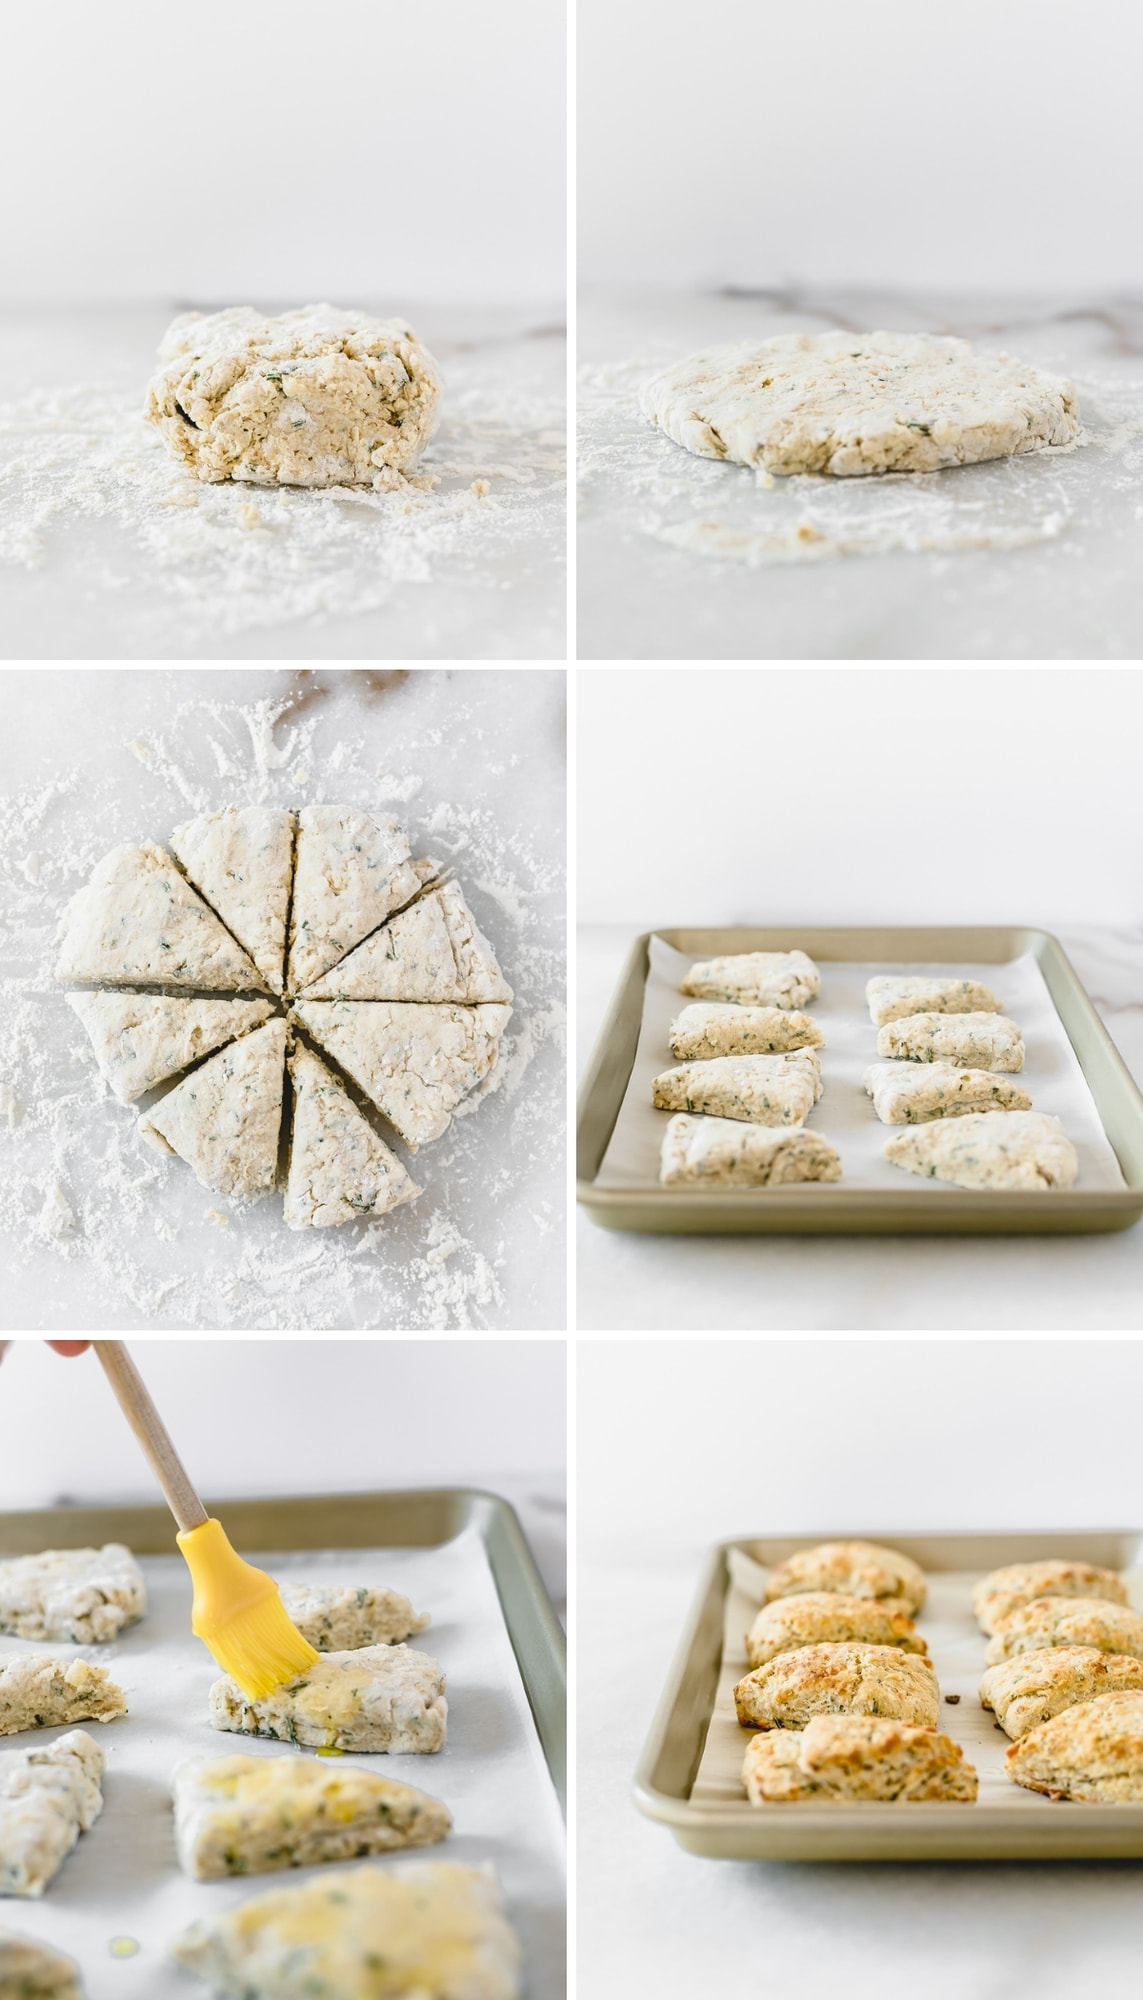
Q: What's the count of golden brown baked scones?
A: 8